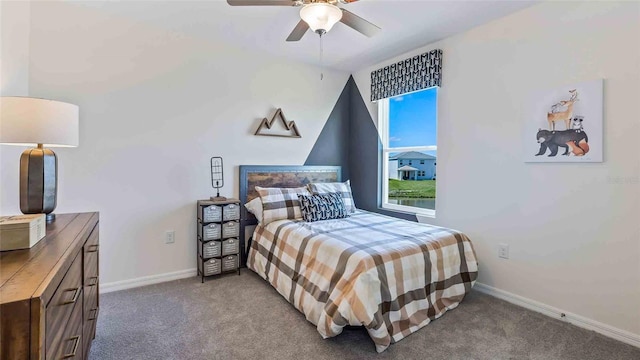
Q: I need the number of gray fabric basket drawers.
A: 8